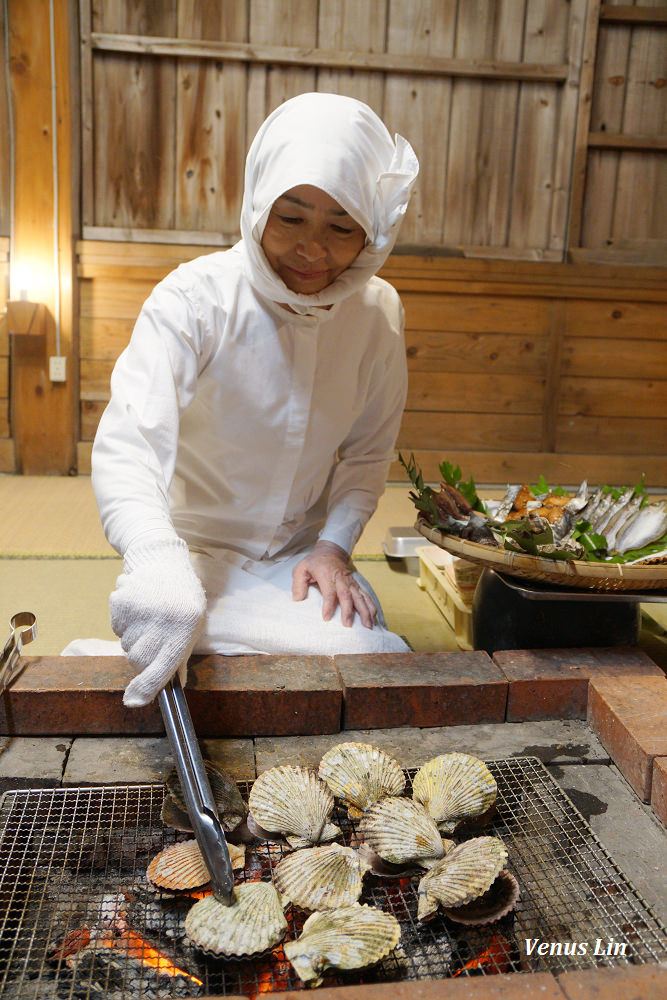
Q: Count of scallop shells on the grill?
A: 10